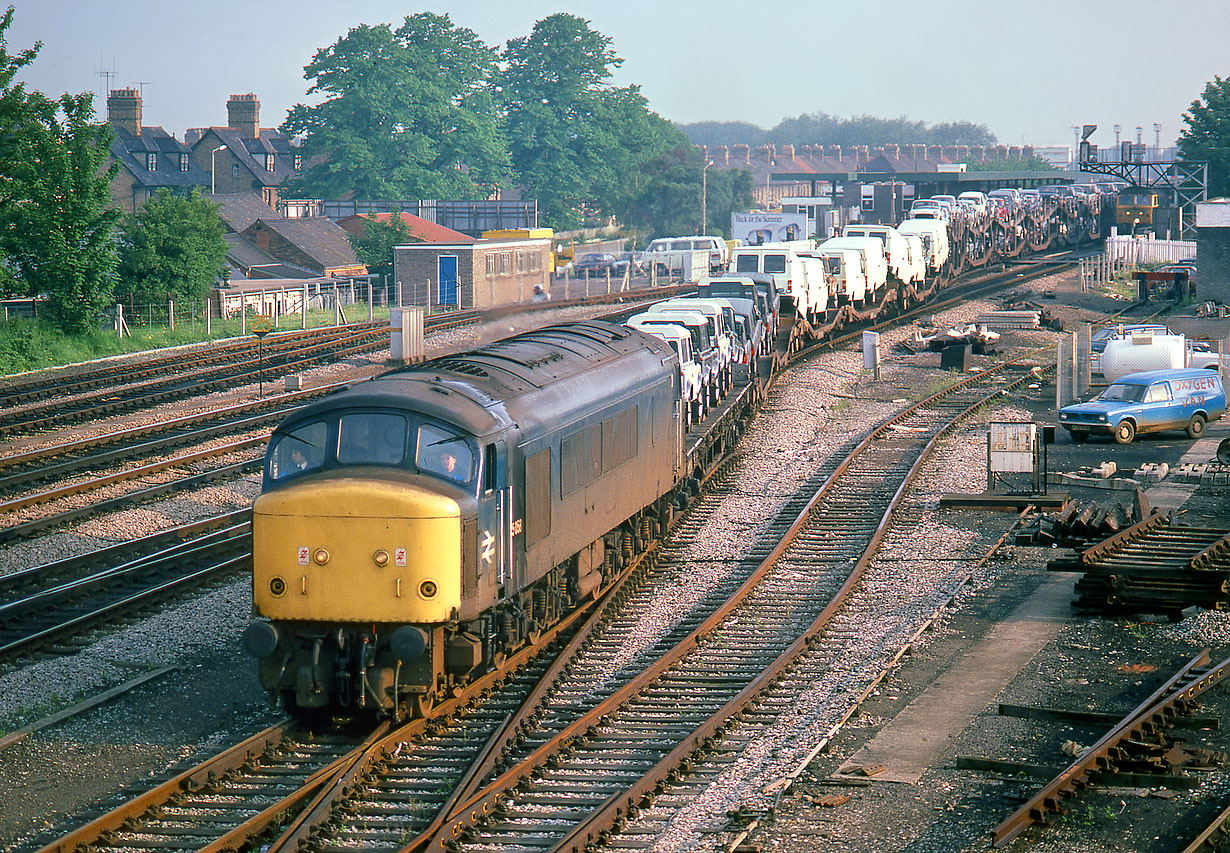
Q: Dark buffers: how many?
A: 2